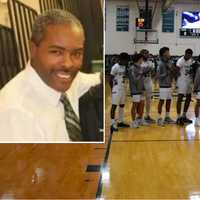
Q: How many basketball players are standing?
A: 6